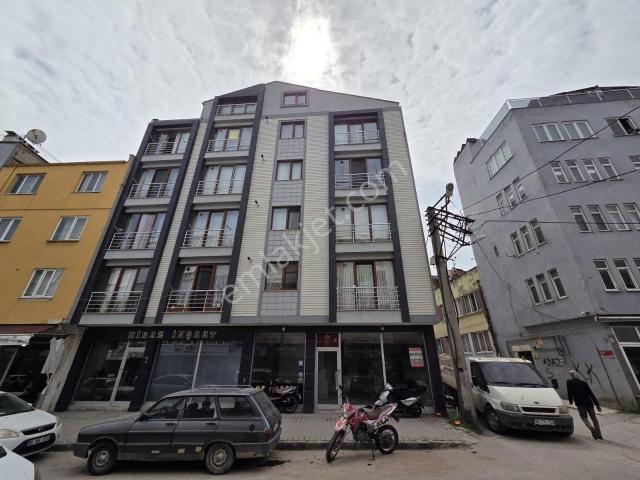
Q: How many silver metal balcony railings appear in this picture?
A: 13